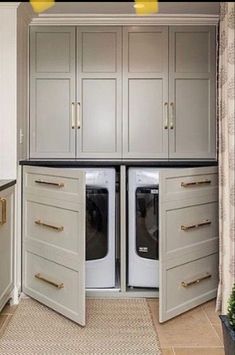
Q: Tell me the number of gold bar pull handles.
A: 11